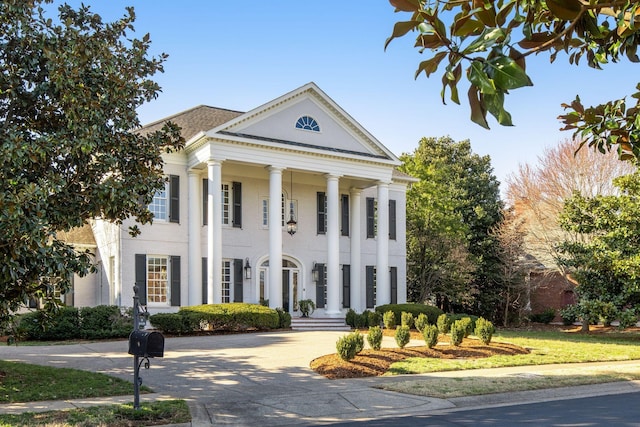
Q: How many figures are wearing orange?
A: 0